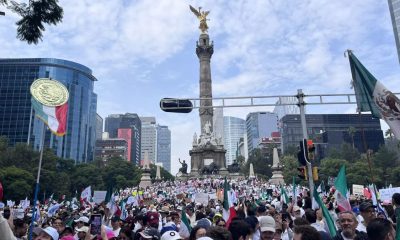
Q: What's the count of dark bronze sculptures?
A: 3